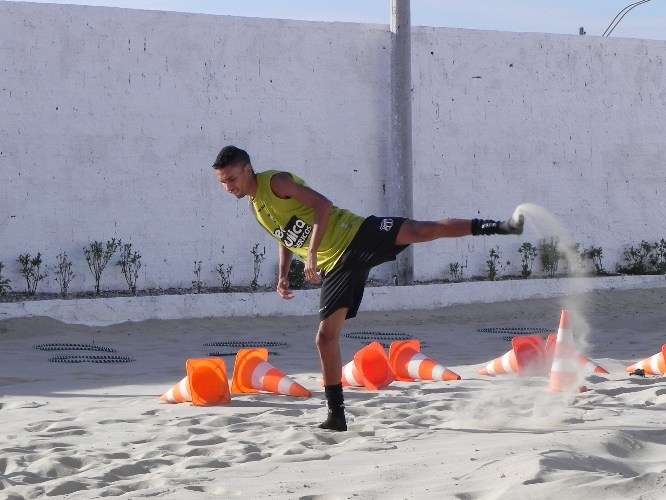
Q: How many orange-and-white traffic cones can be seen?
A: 8